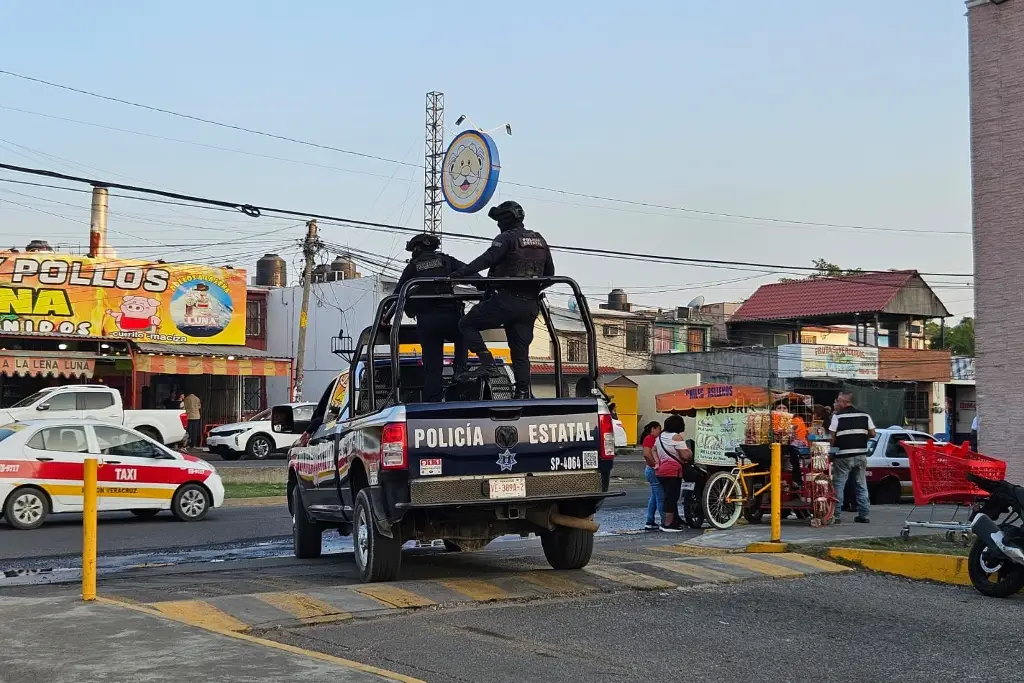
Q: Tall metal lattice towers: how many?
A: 1